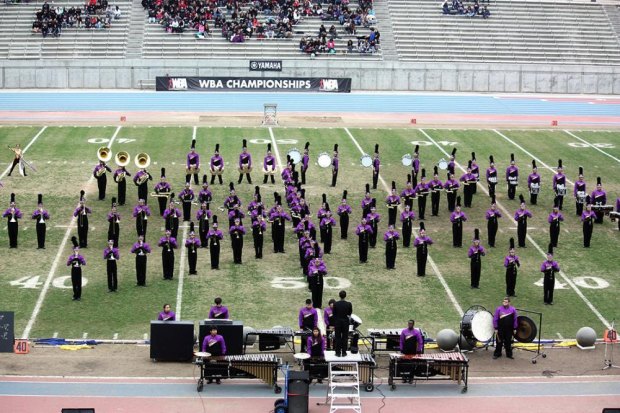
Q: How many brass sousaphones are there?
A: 3